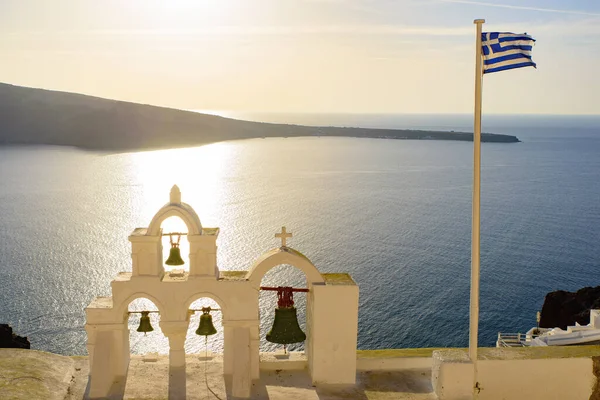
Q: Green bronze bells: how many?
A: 4